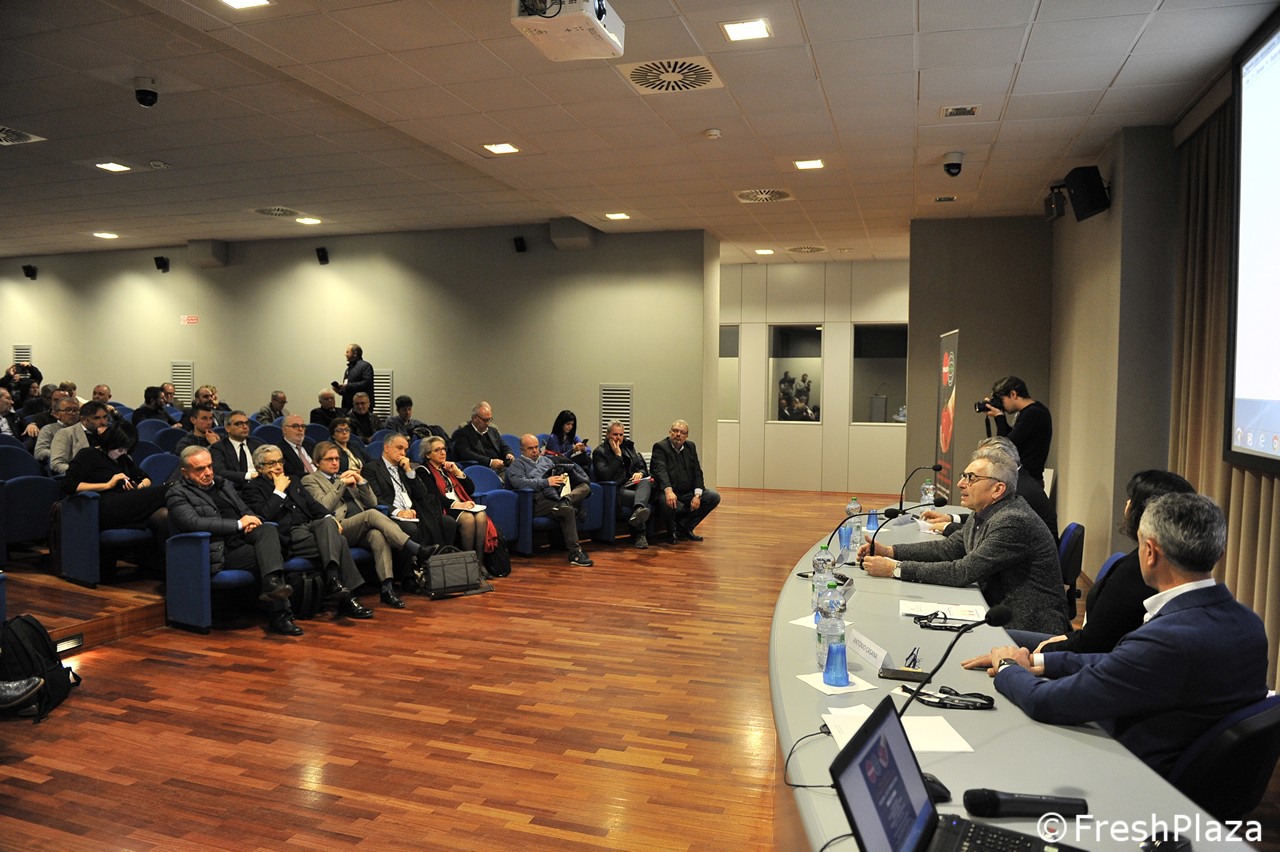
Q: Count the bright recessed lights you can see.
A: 9